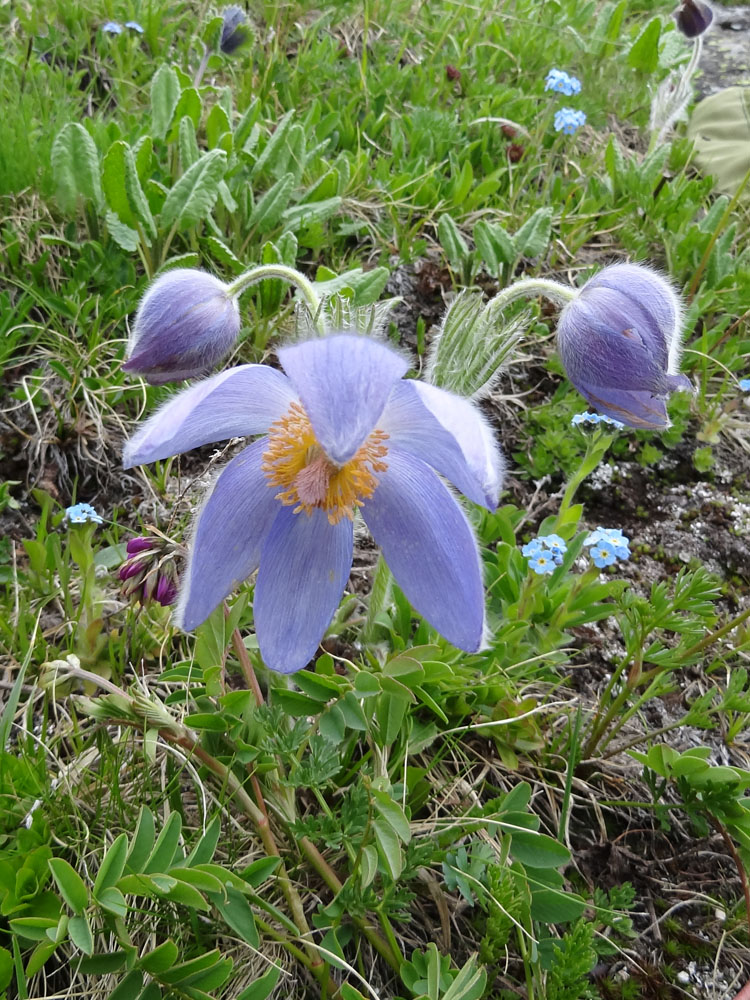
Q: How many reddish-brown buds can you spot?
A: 3